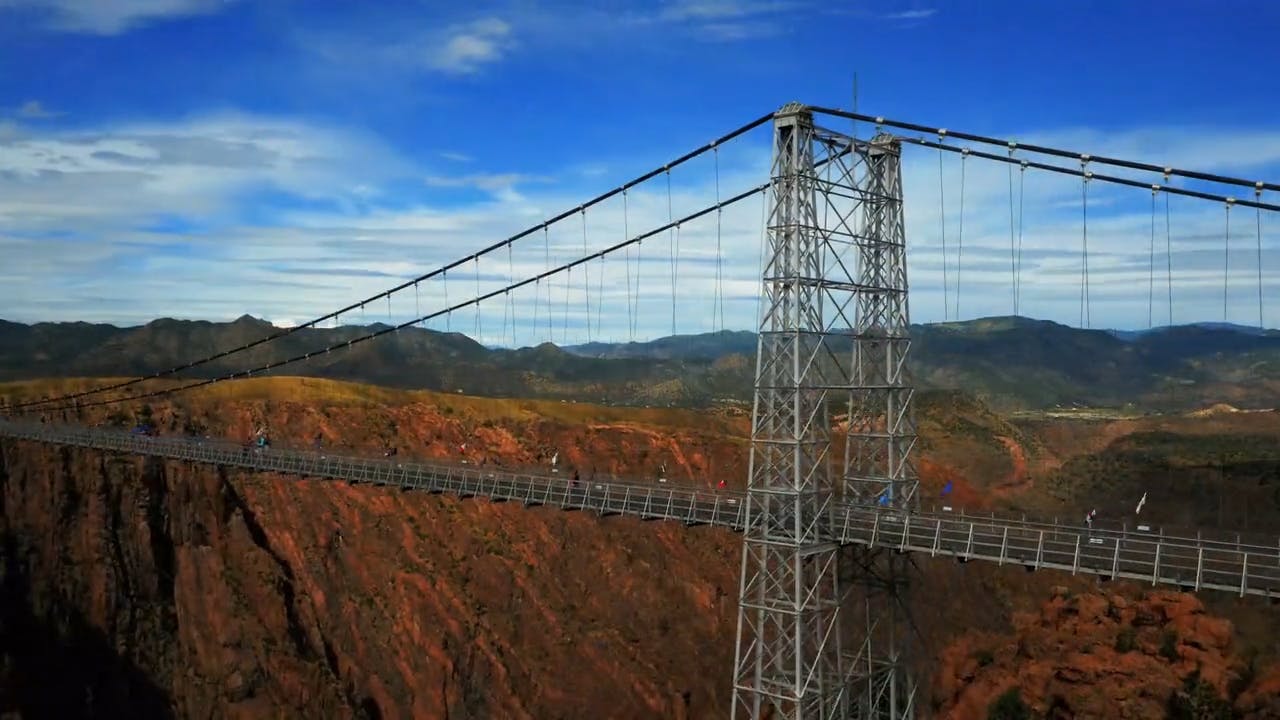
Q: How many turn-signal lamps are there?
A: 0